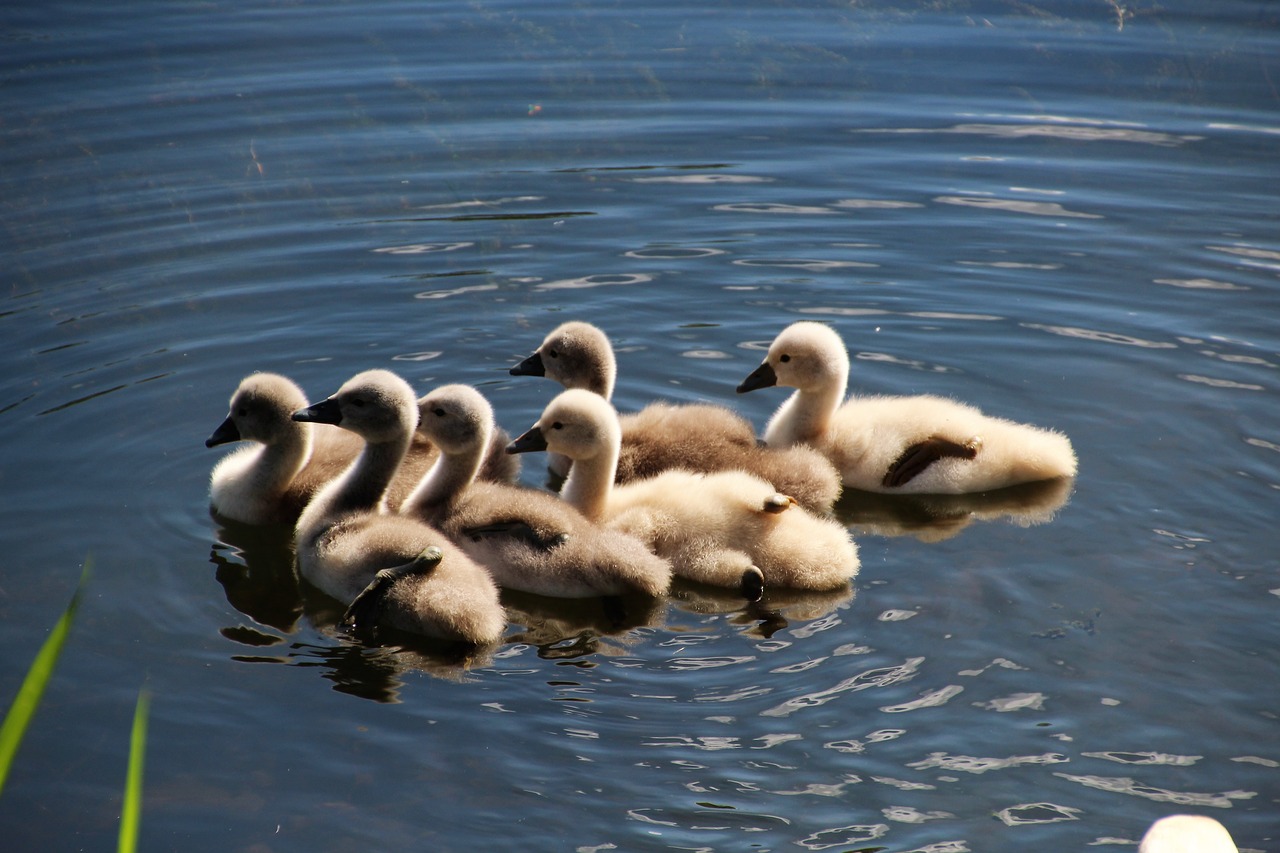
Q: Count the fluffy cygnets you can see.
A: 6